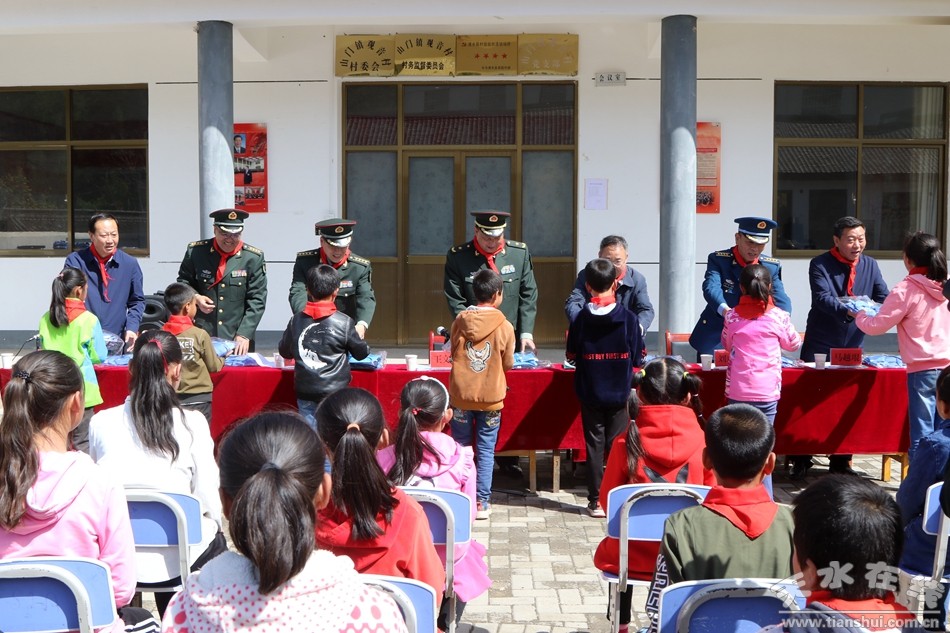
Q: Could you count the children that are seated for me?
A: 9